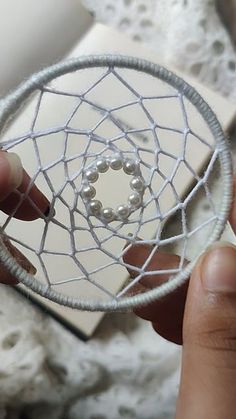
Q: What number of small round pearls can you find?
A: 10